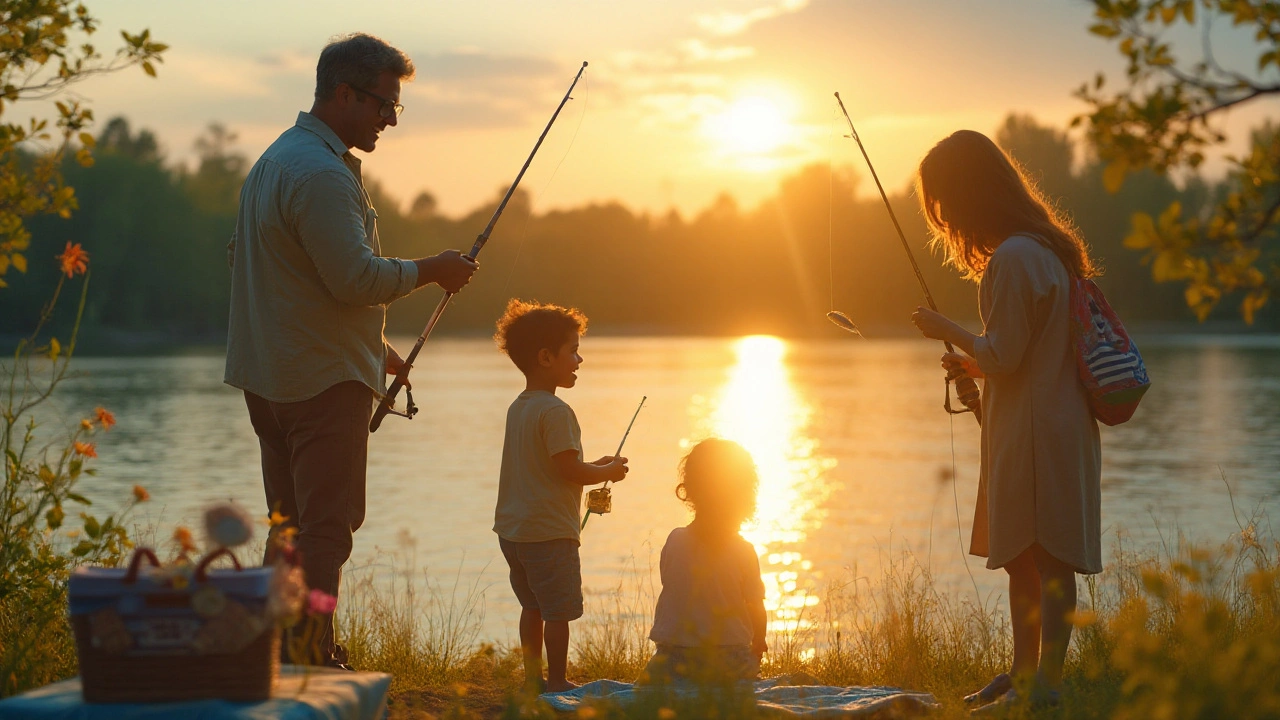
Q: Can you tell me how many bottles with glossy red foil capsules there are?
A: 0